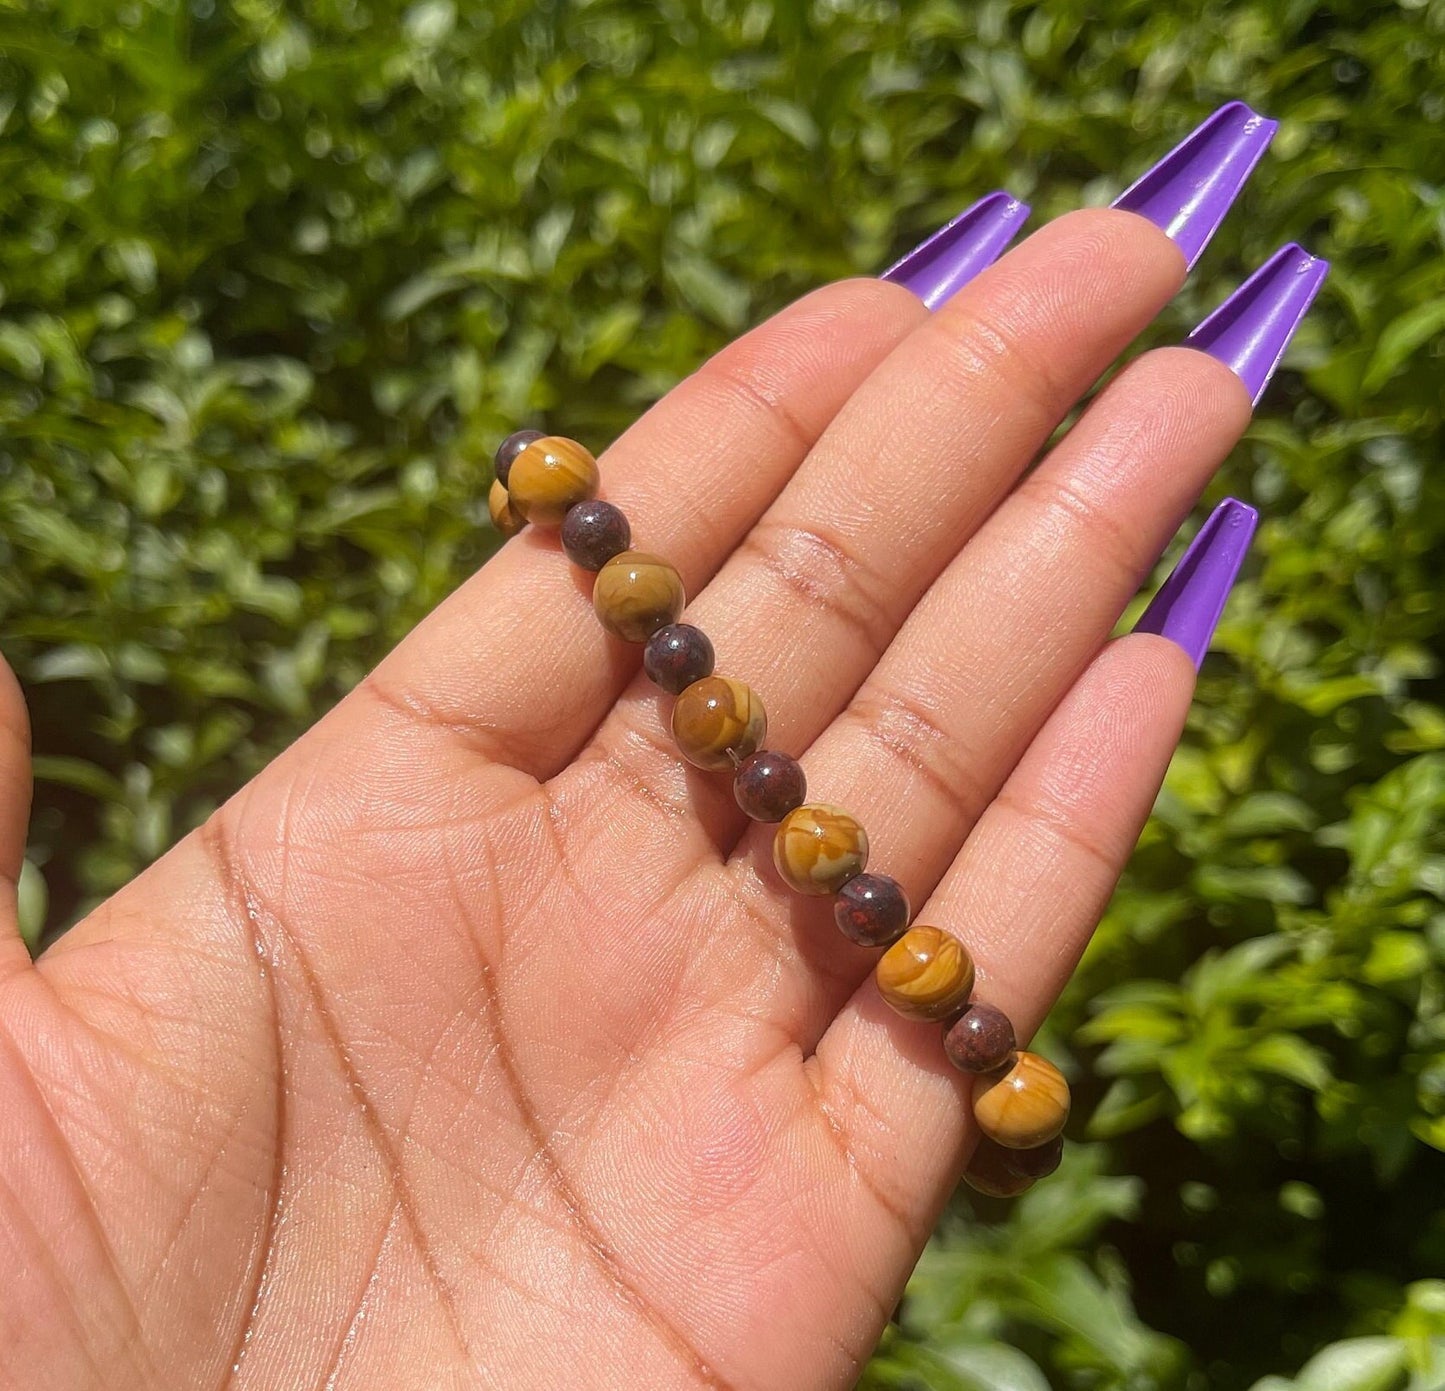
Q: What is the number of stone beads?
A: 15